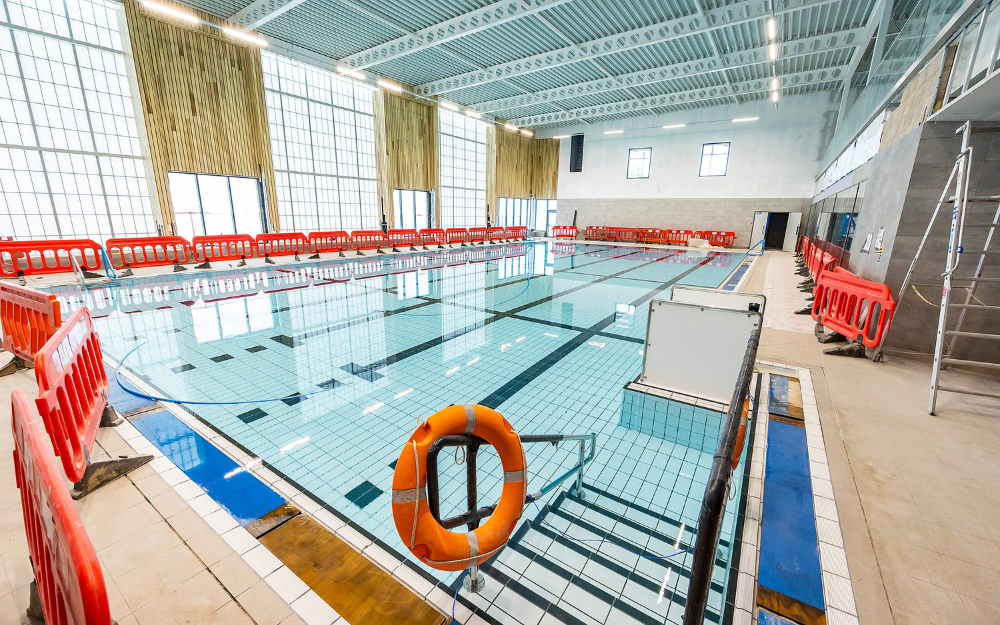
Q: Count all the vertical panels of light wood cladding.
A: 3